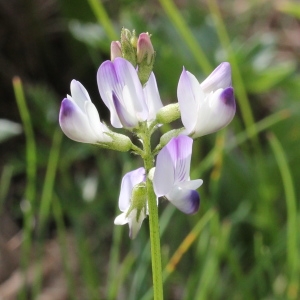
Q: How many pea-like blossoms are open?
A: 5